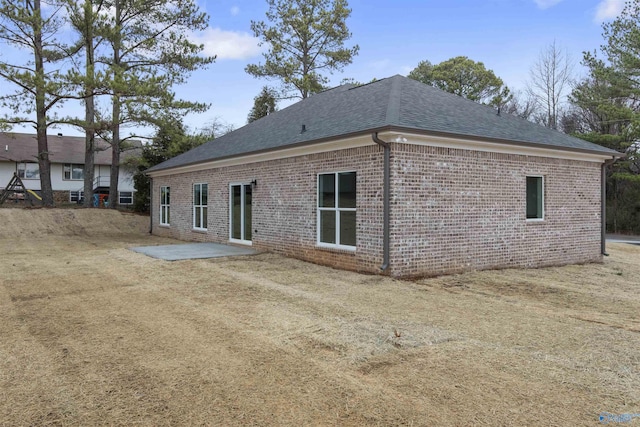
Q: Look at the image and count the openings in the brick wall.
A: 5